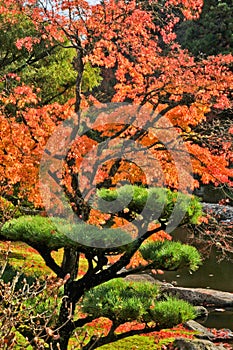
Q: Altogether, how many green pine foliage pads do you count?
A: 4